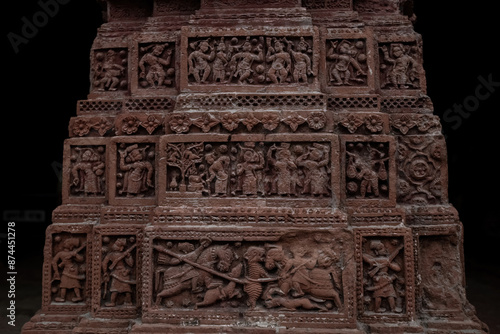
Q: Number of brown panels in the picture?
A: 15